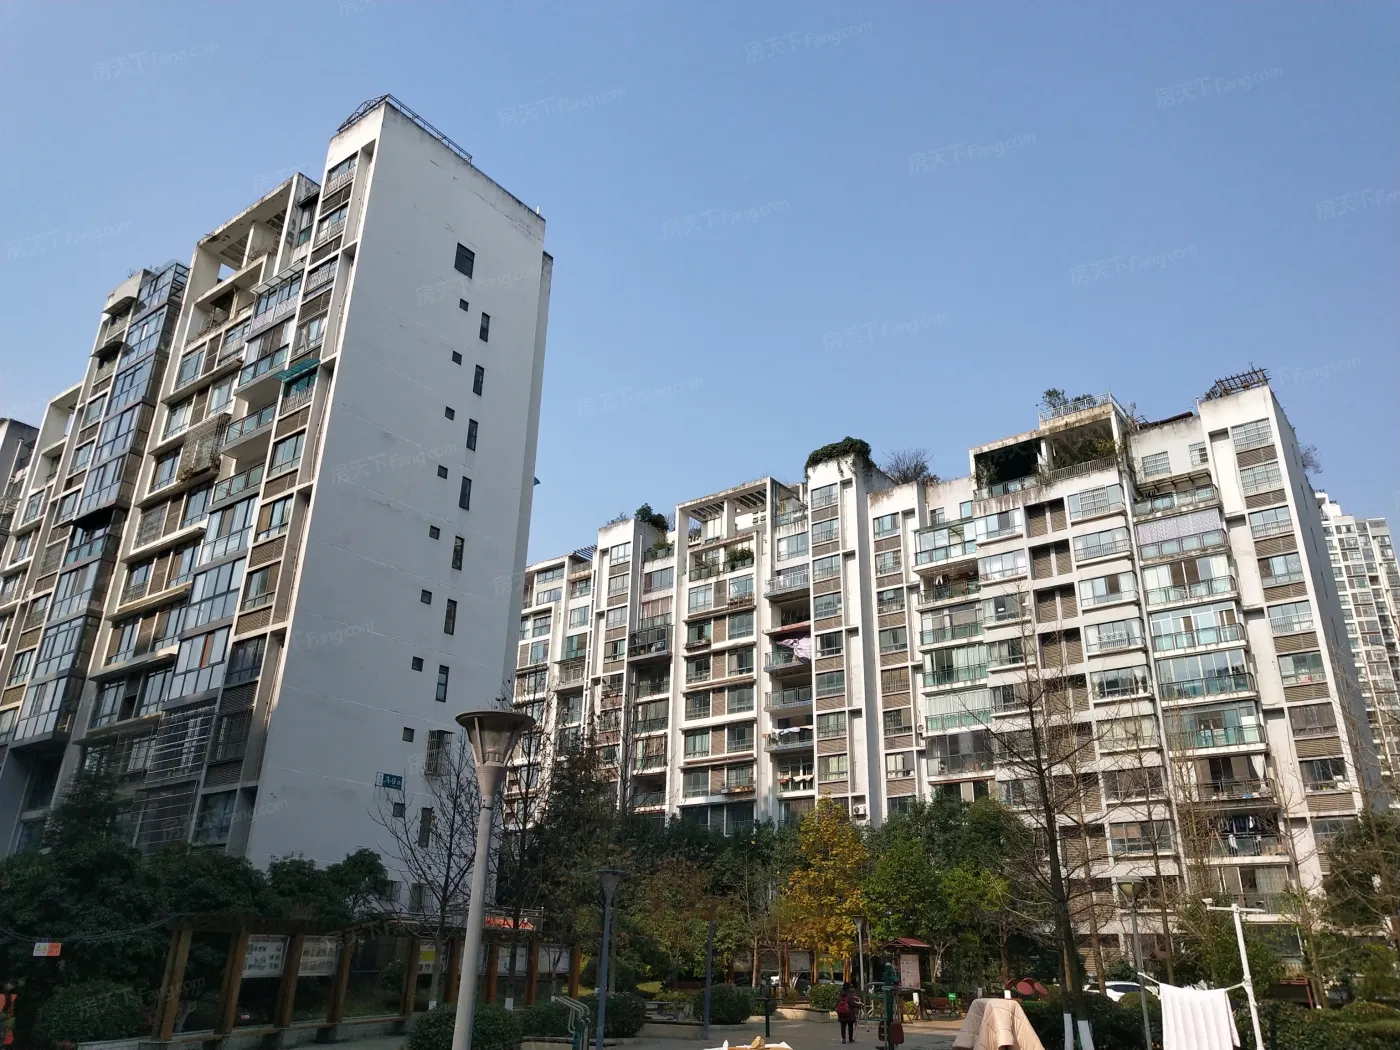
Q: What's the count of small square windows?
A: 9